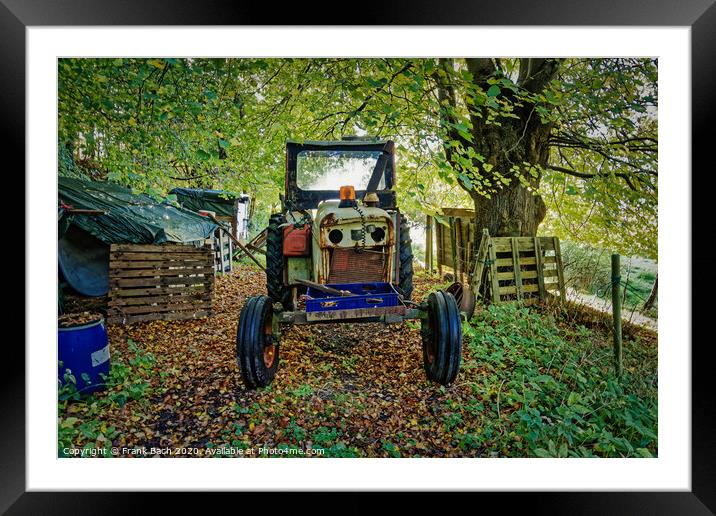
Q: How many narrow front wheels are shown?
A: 2